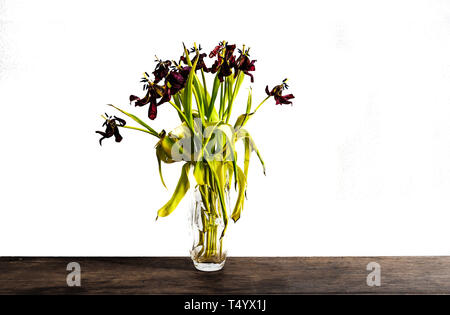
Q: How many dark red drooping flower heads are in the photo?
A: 8